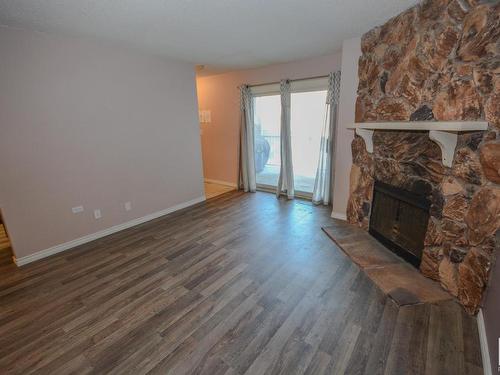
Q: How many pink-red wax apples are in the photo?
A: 0